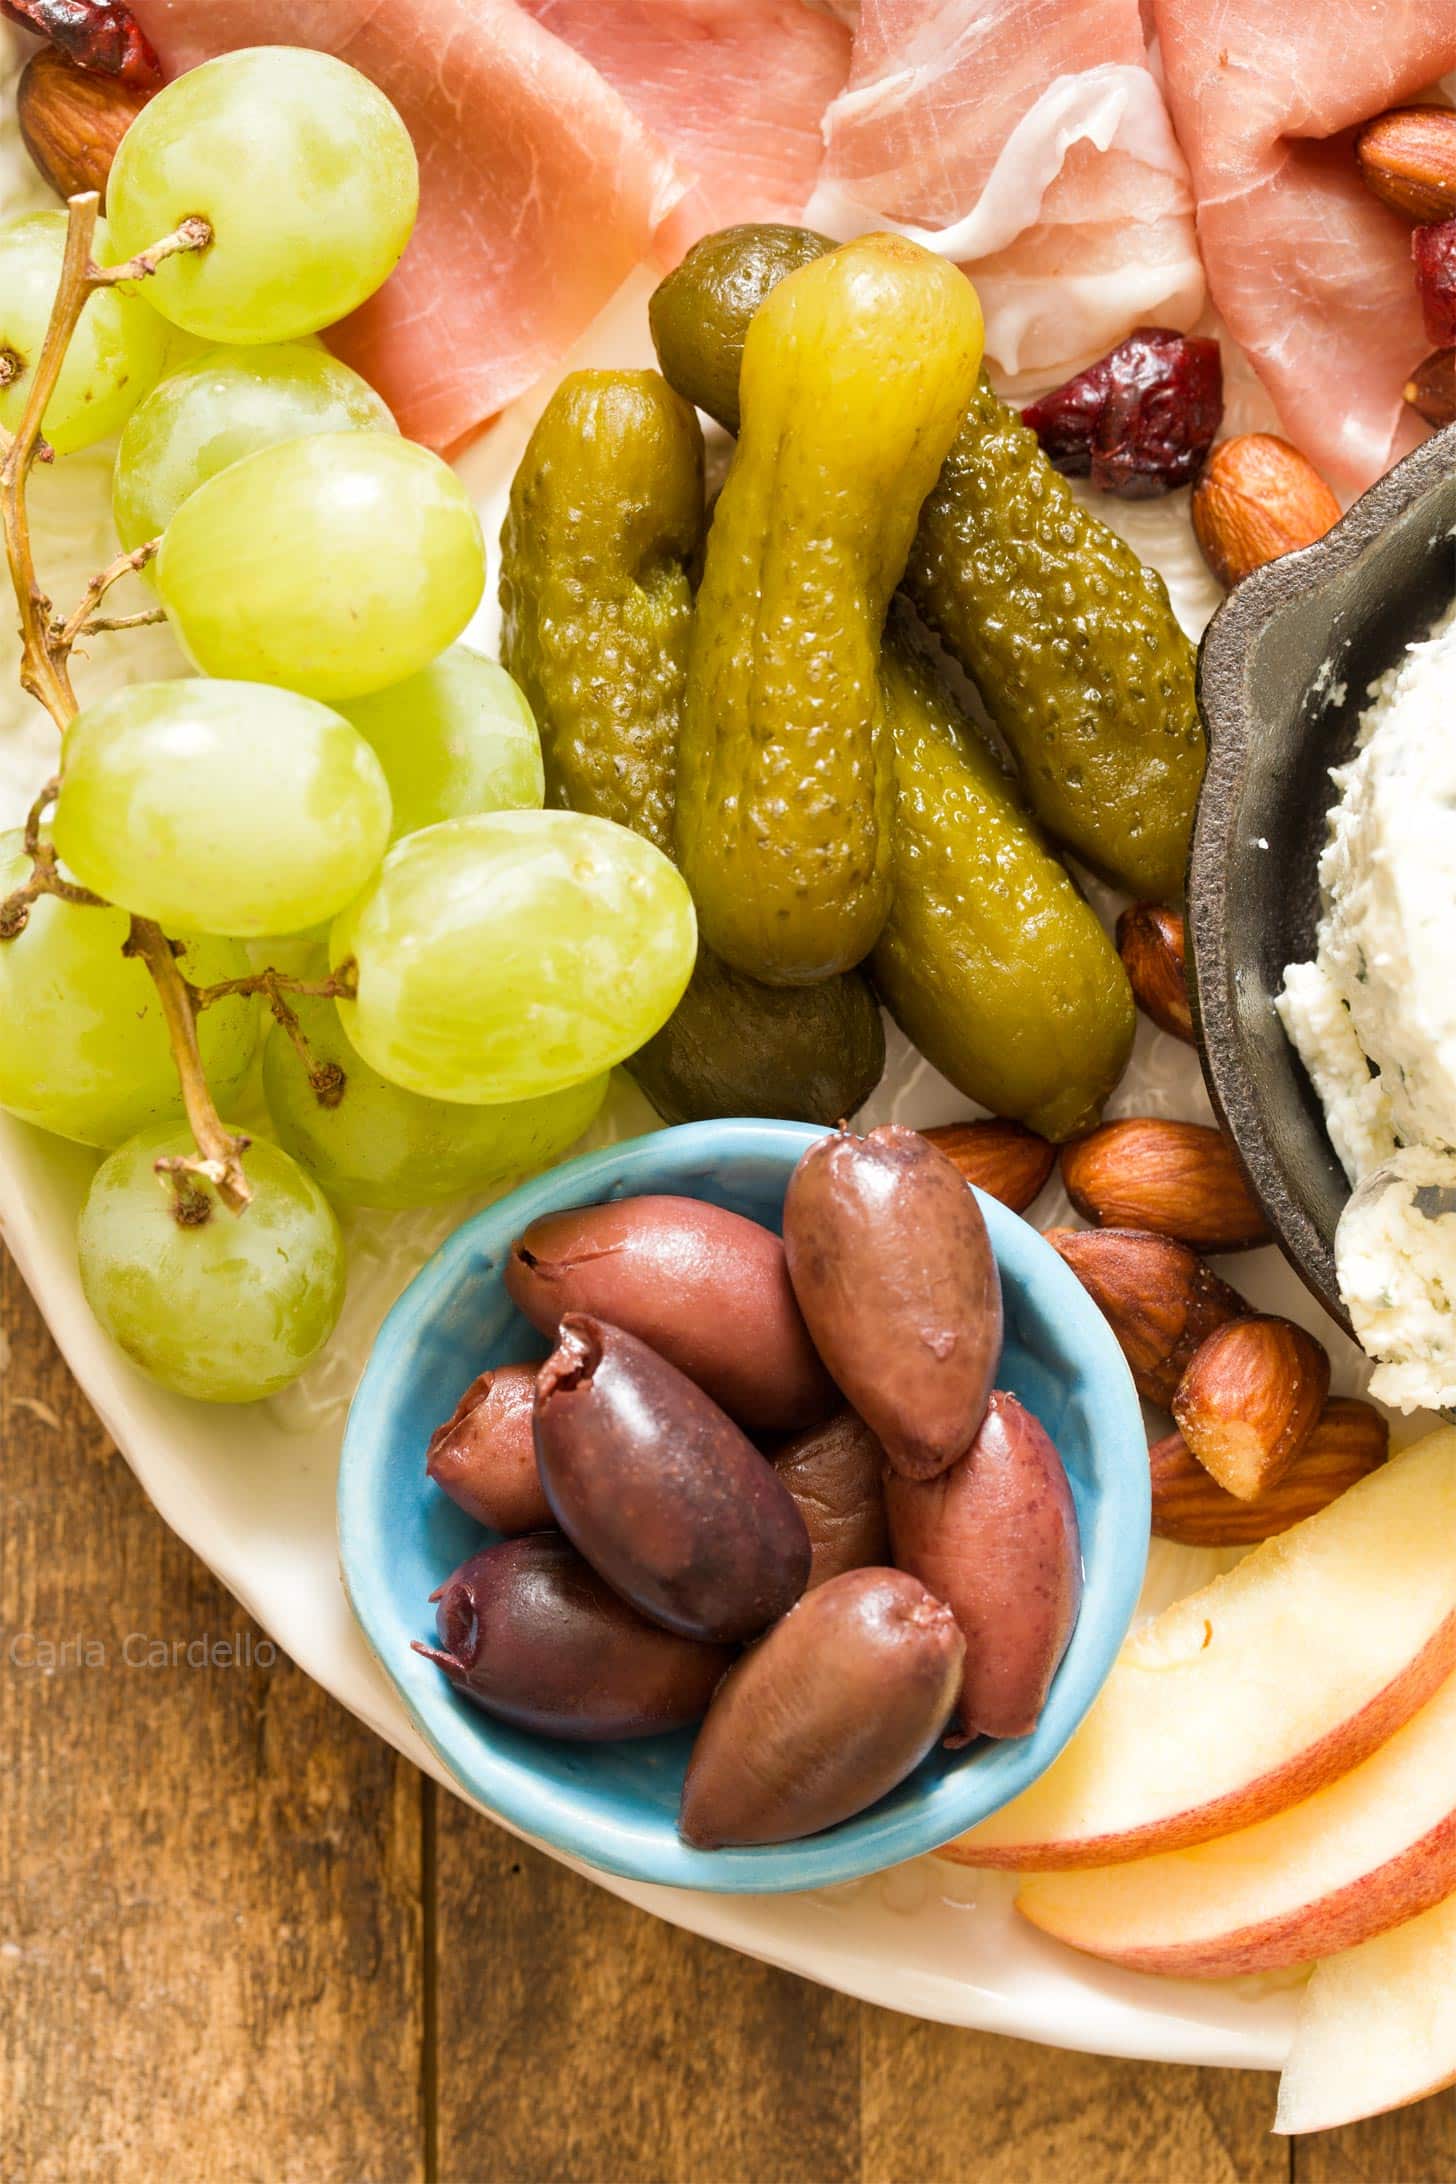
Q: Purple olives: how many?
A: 8